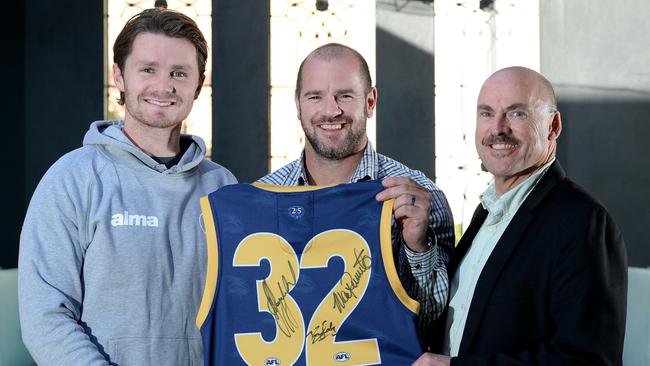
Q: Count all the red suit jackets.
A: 0